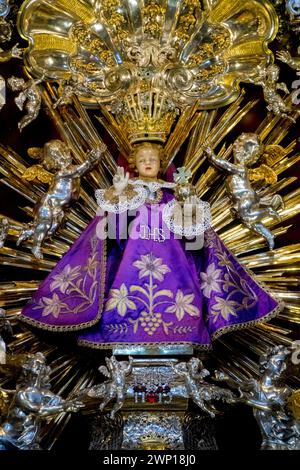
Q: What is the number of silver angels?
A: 8